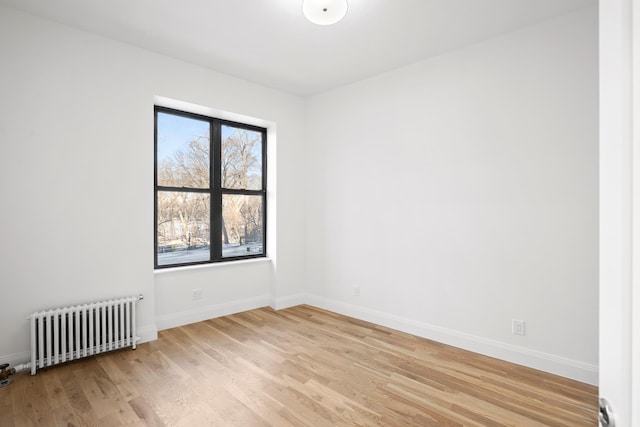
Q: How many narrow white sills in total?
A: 1